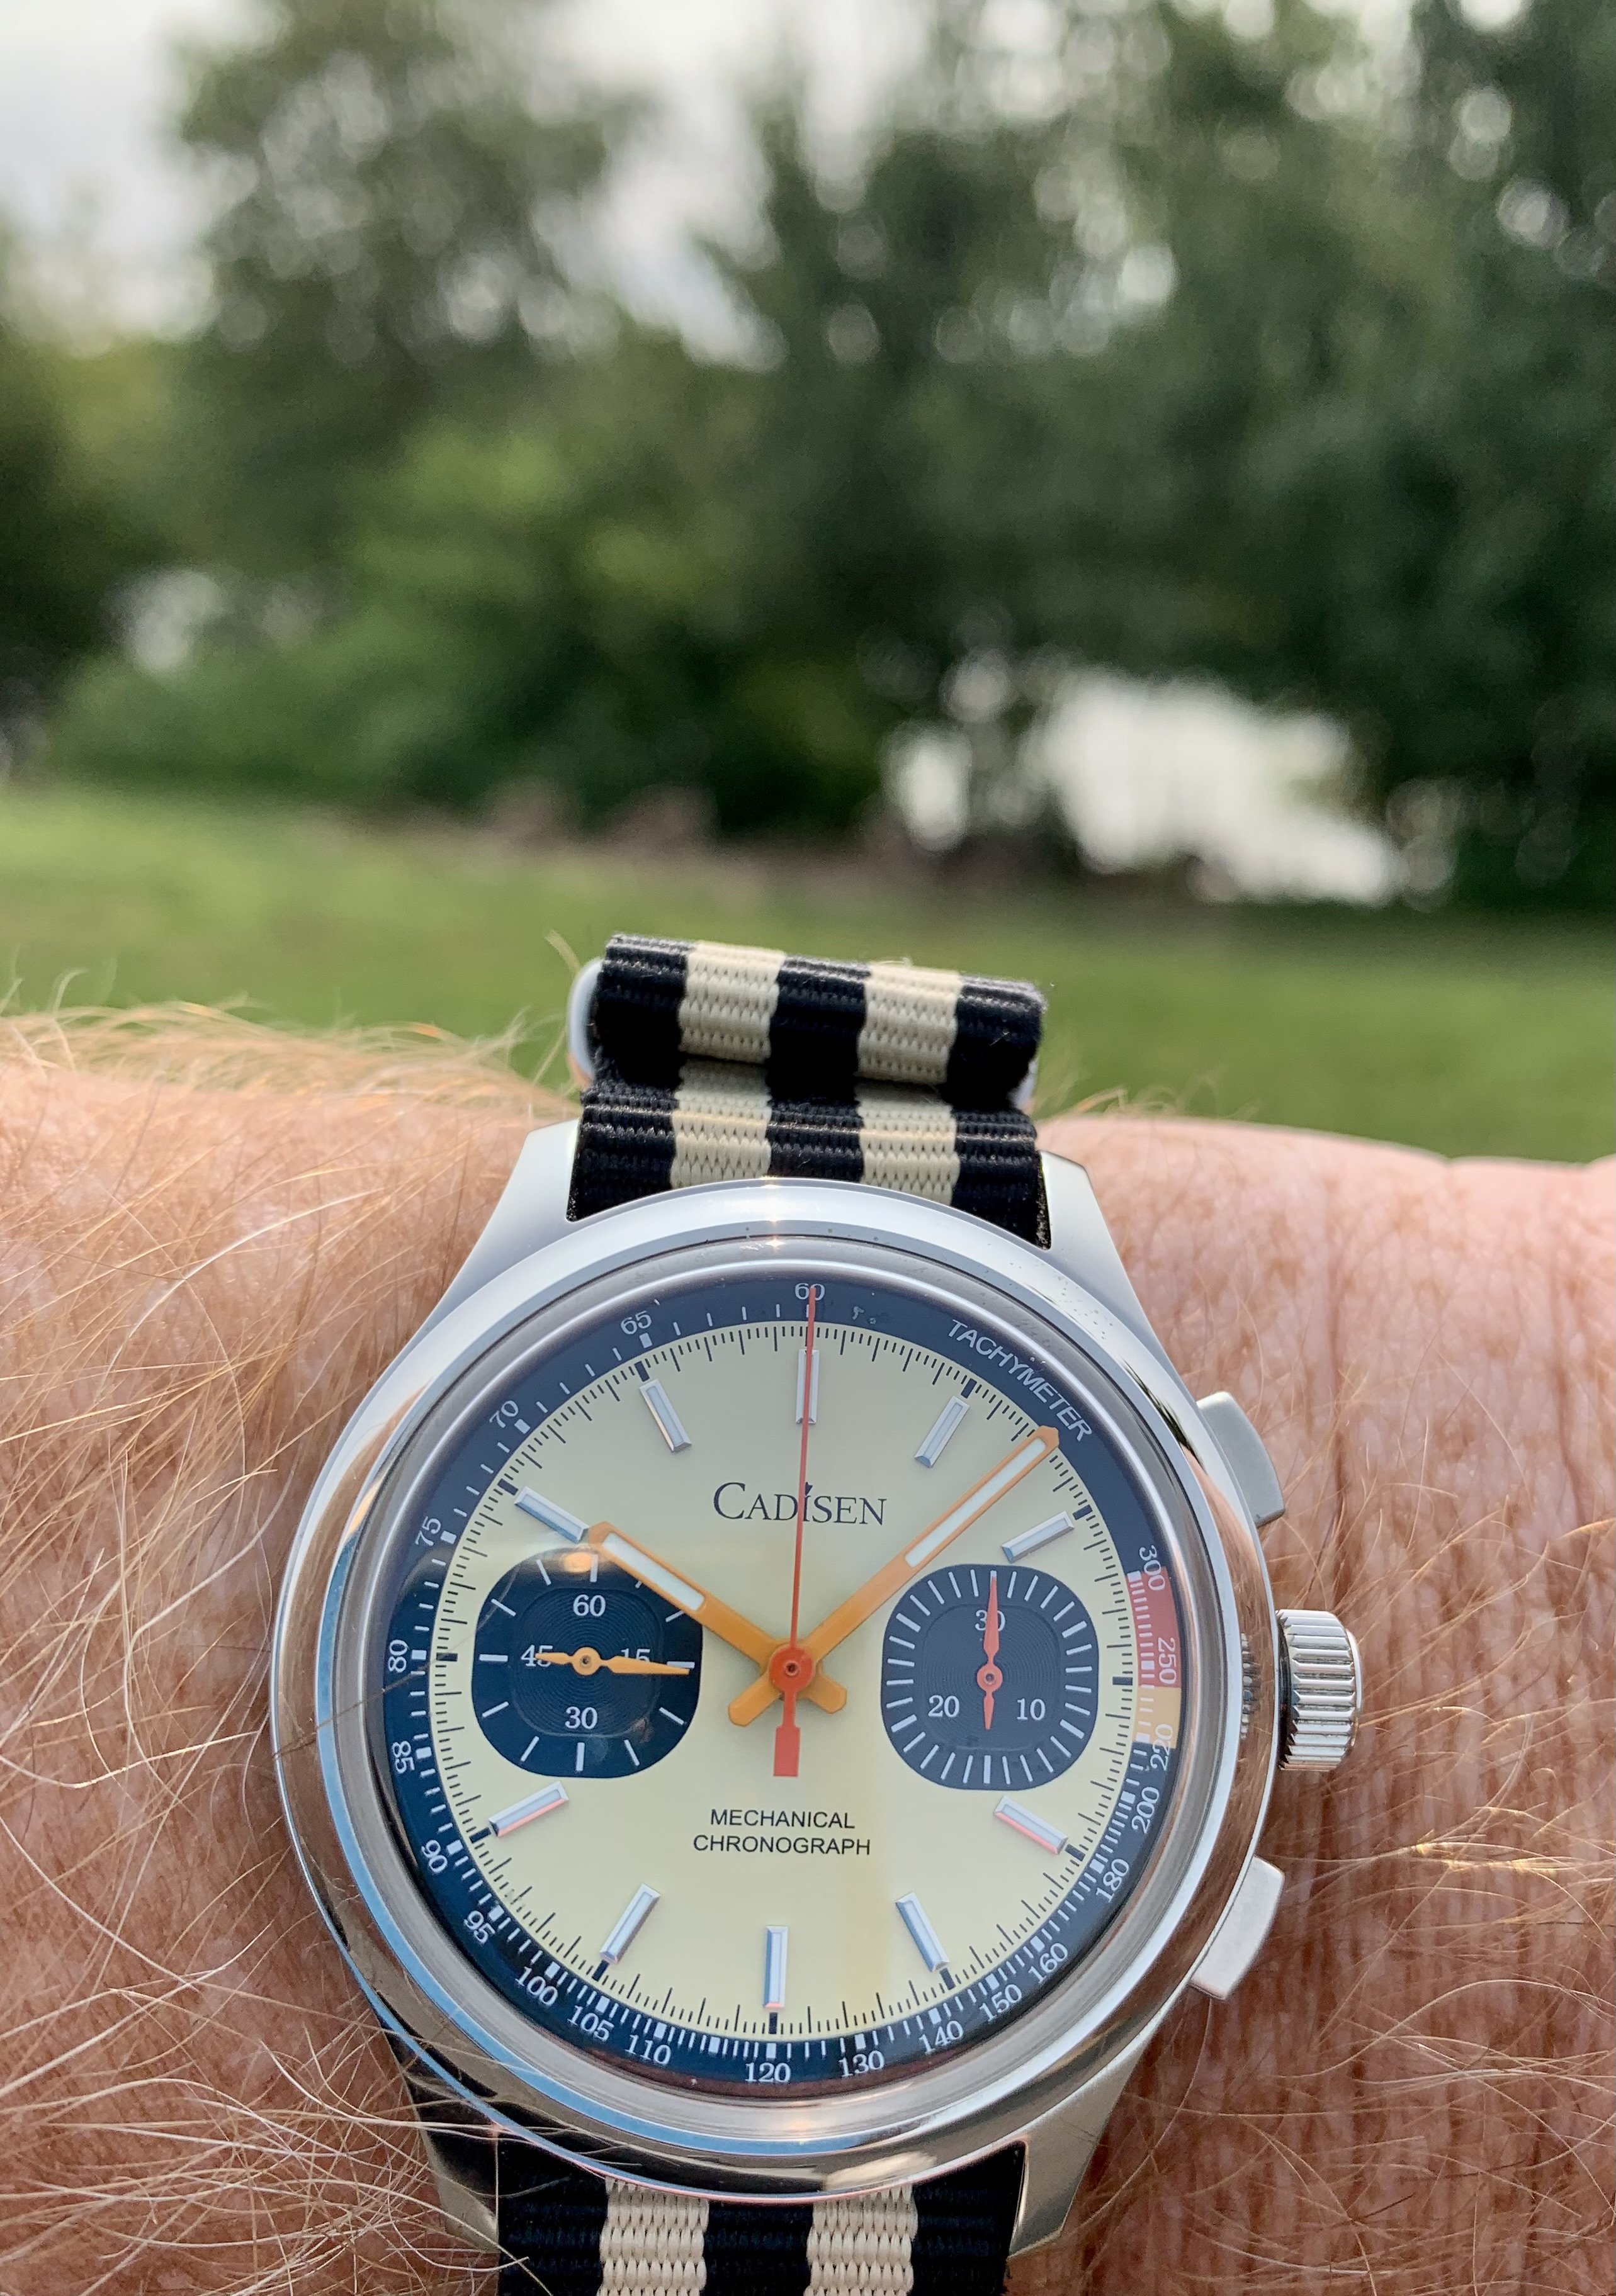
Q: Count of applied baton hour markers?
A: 10